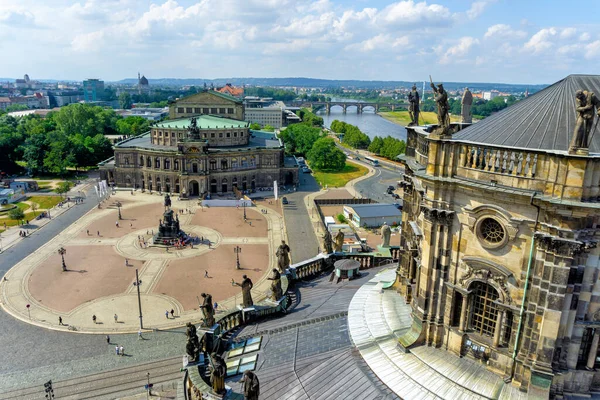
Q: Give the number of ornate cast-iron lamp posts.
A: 4